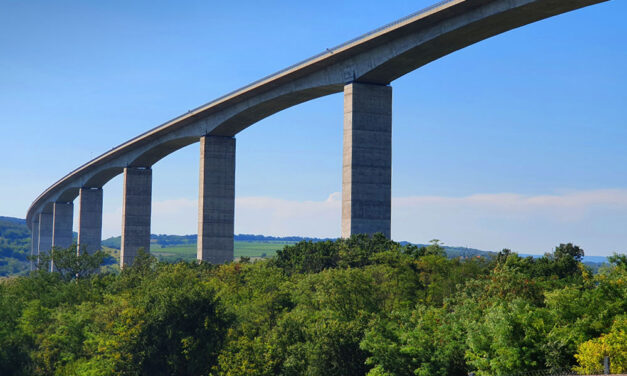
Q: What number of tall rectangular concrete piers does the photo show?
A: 7